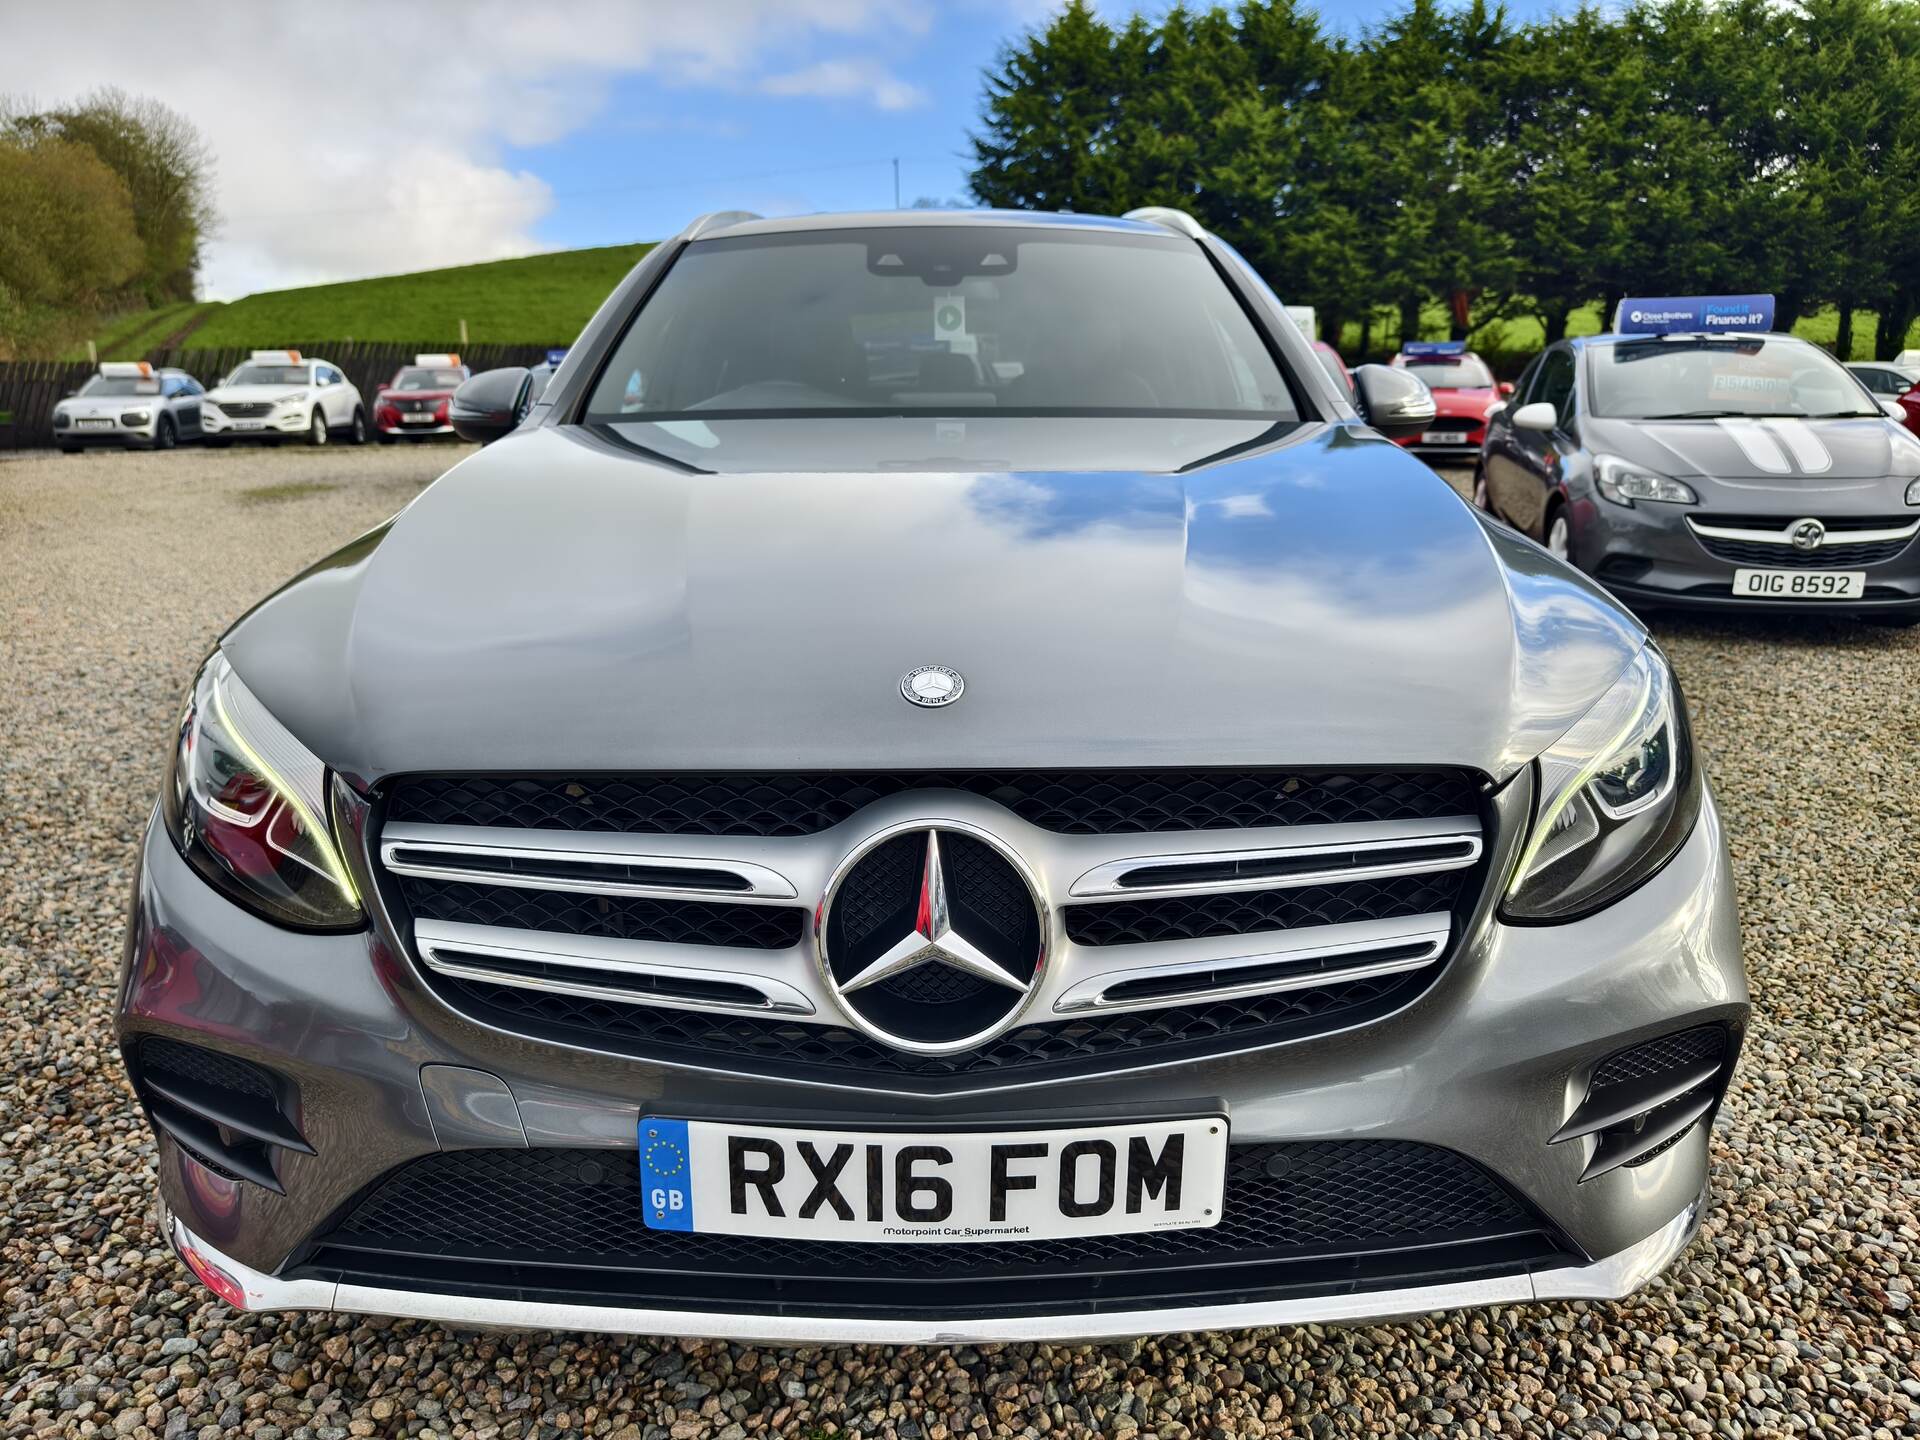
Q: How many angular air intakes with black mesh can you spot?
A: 2